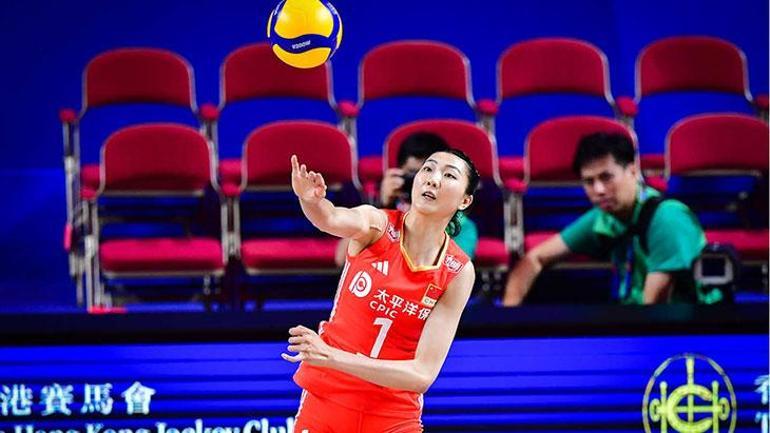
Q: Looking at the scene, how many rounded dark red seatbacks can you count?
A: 10